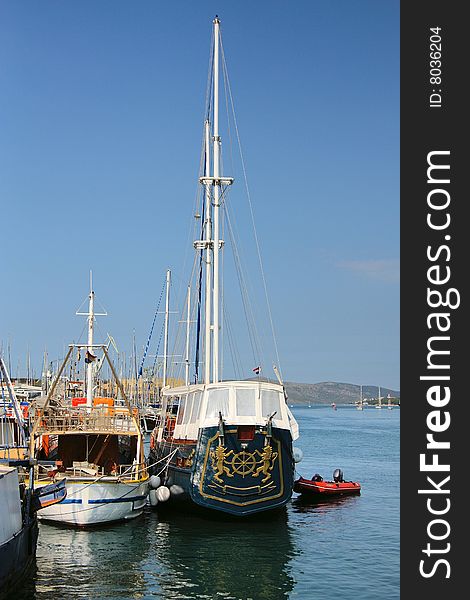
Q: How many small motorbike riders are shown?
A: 0